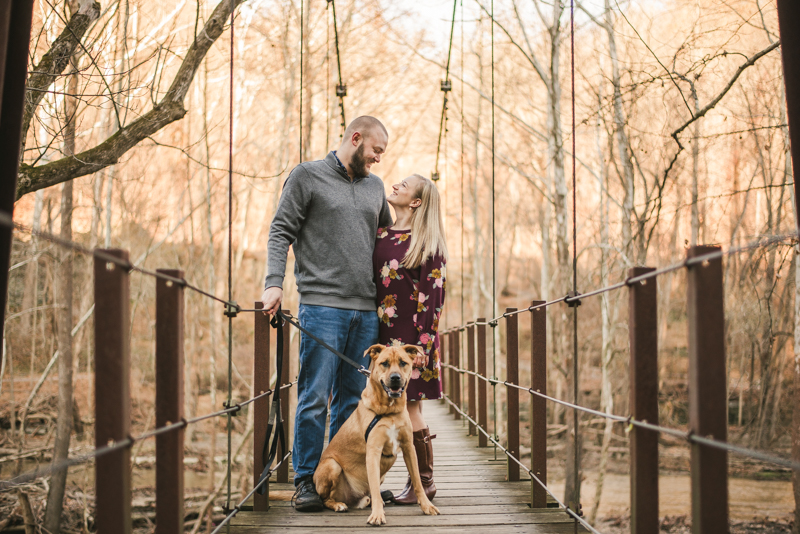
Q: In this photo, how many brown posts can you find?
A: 13